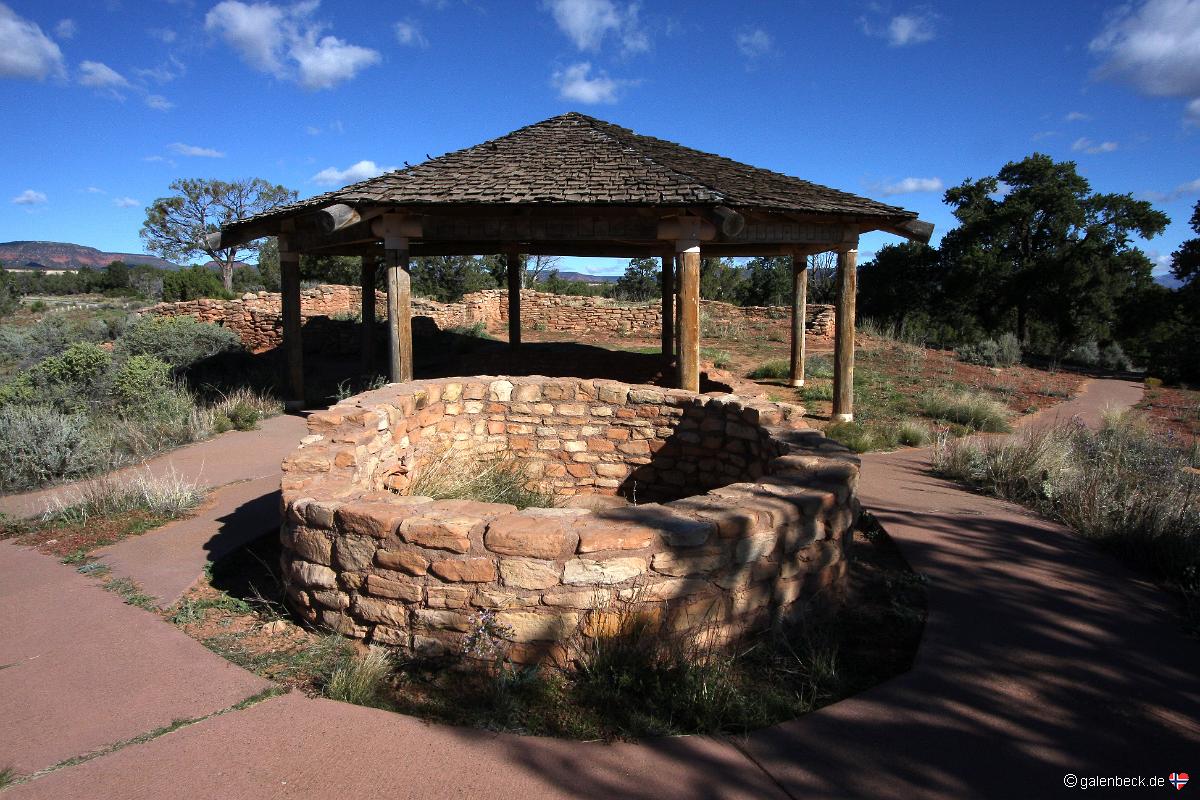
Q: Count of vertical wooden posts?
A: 8